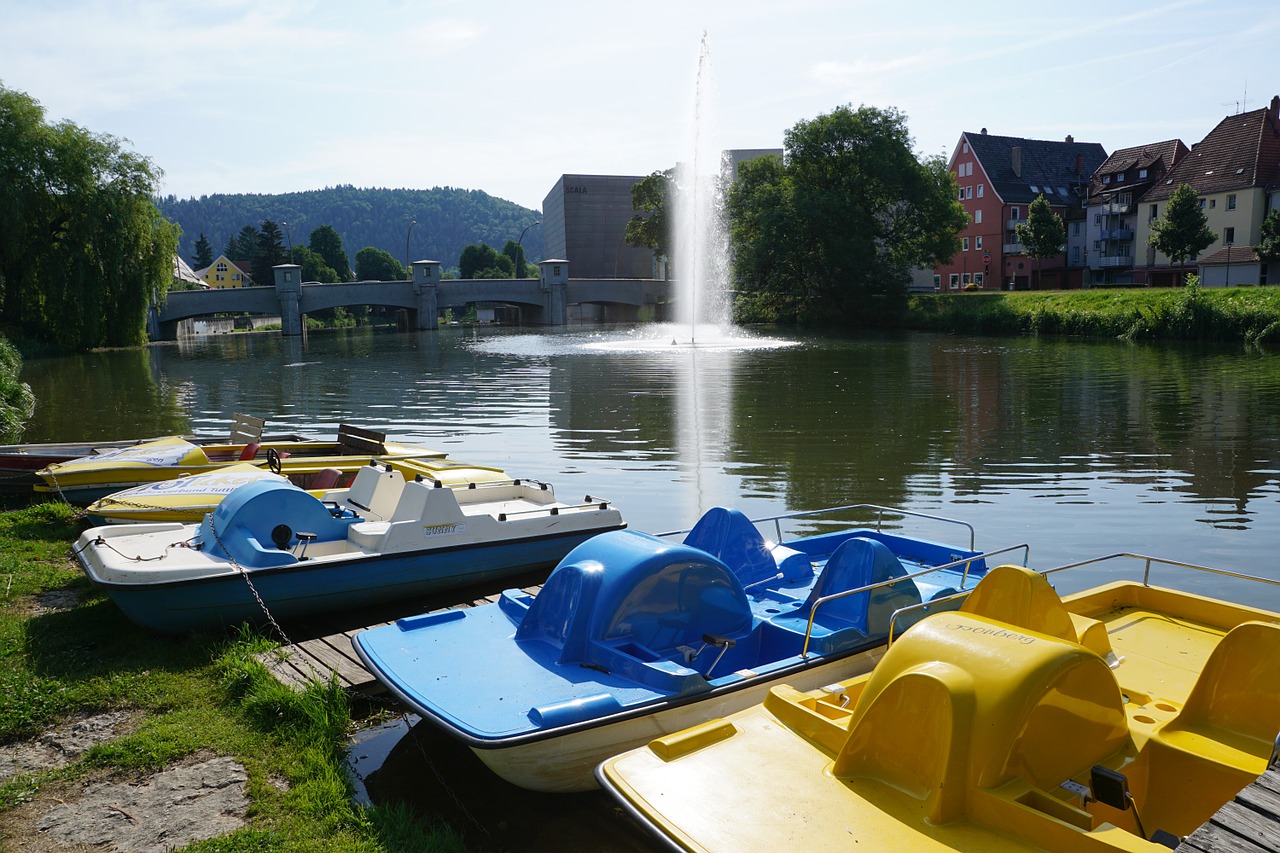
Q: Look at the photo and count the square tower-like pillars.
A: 3